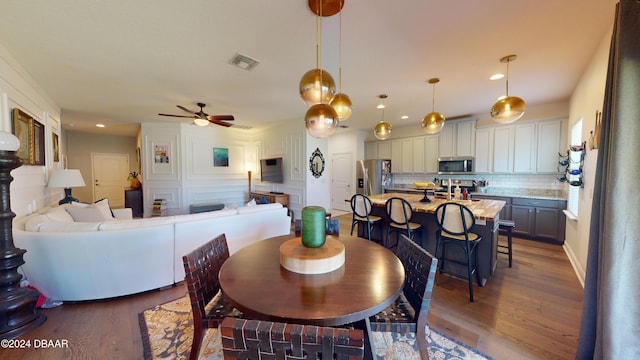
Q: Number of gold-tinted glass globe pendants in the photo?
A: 6